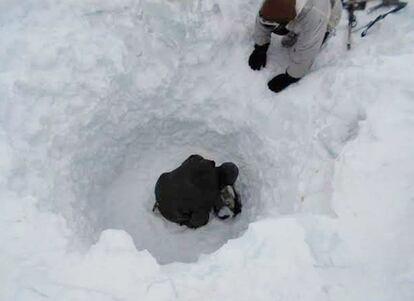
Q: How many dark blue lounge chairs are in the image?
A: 0